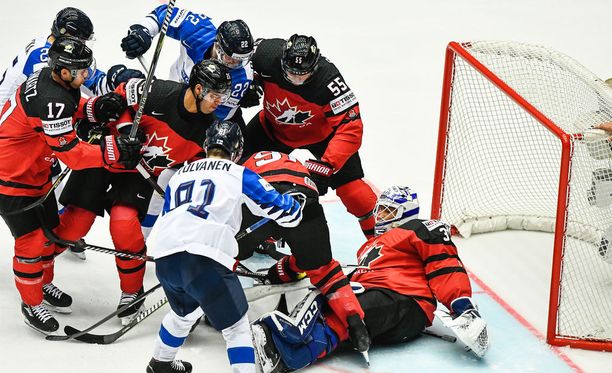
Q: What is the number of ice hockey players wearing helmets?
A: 7